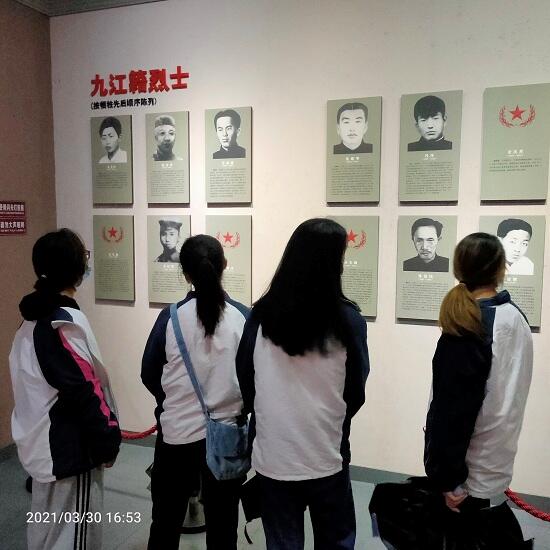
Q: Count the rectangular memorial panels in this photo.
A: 12